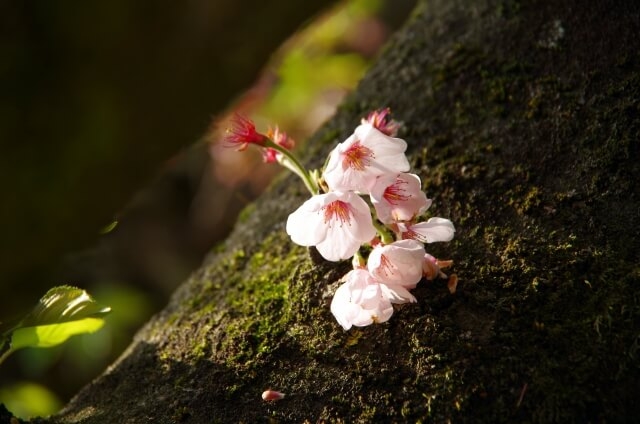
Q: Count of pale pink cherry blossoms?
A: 6